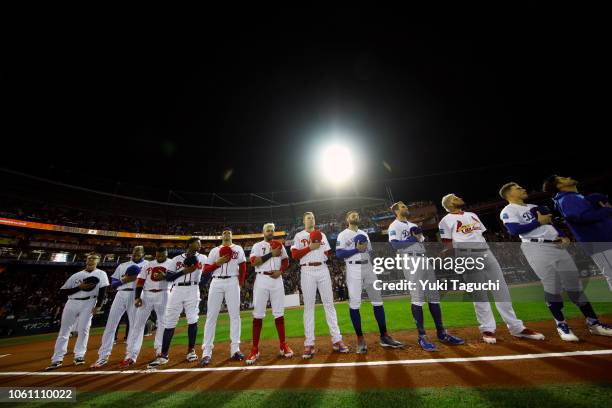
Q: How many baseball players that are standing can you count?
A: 12